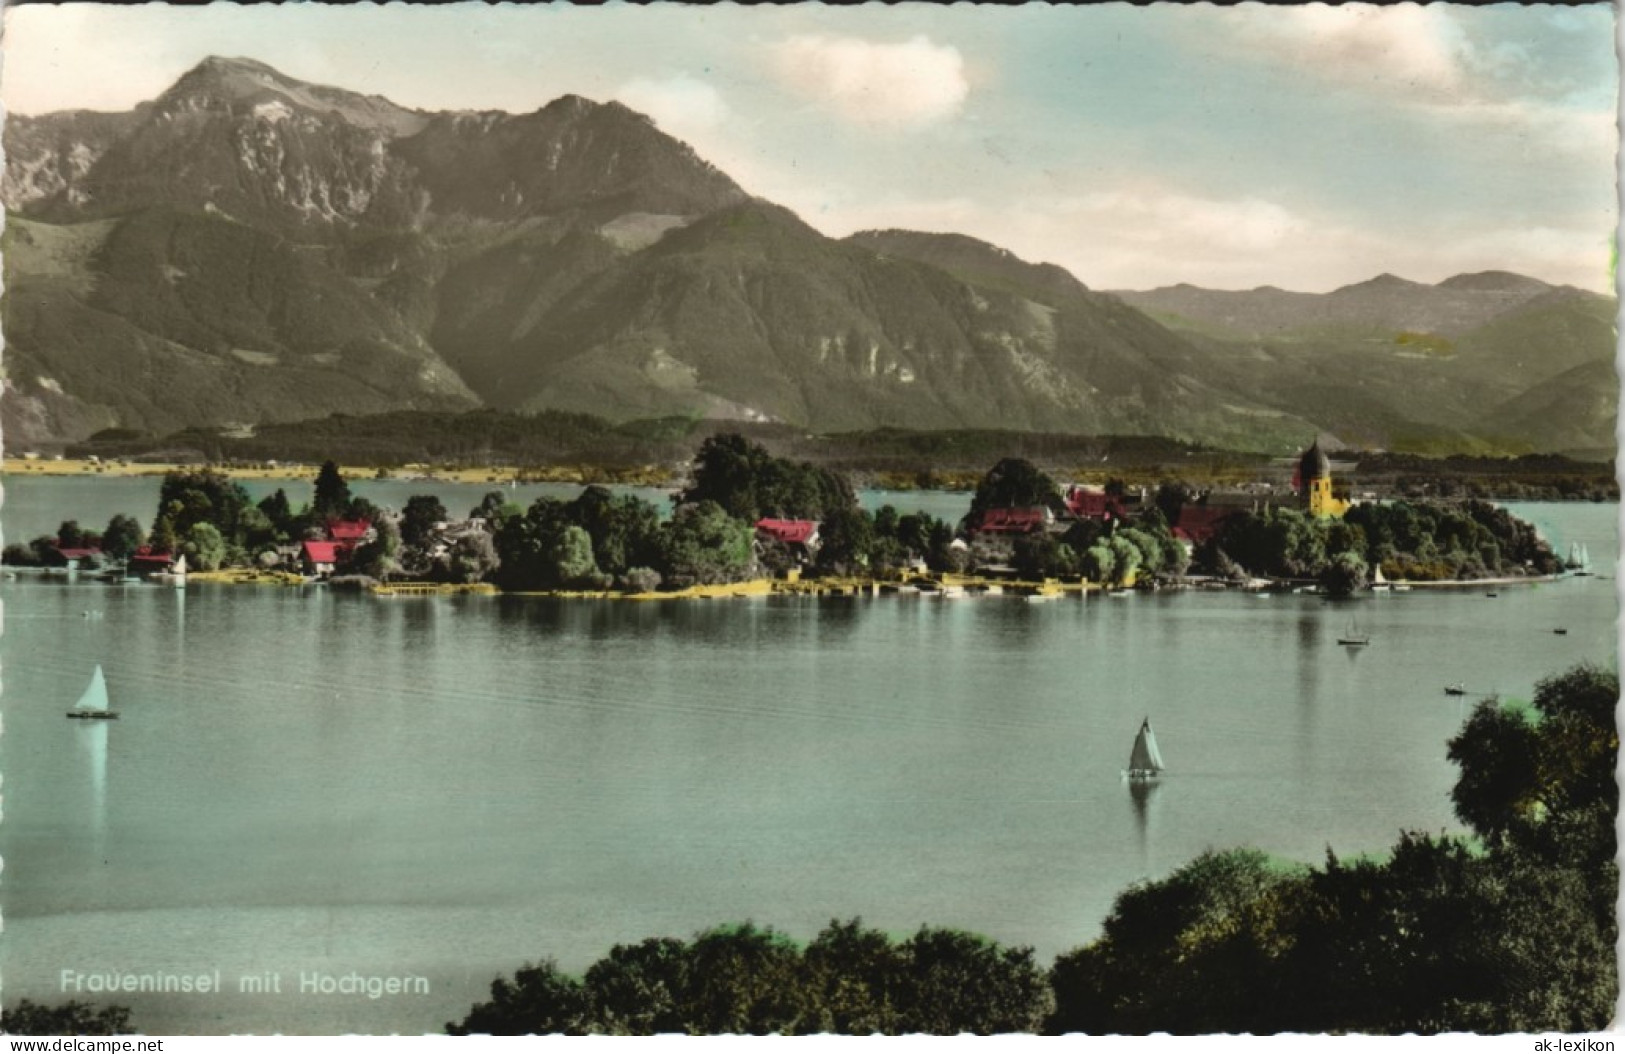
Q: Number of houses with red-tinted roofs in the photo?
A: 8